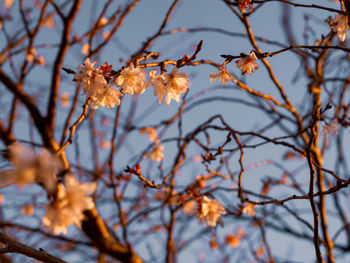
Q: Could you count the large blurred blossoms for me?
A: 2